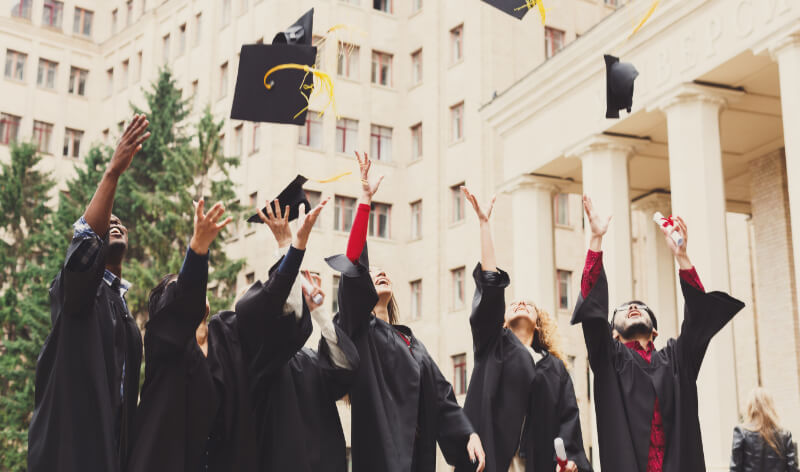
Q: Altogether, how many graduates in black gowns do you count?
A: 7